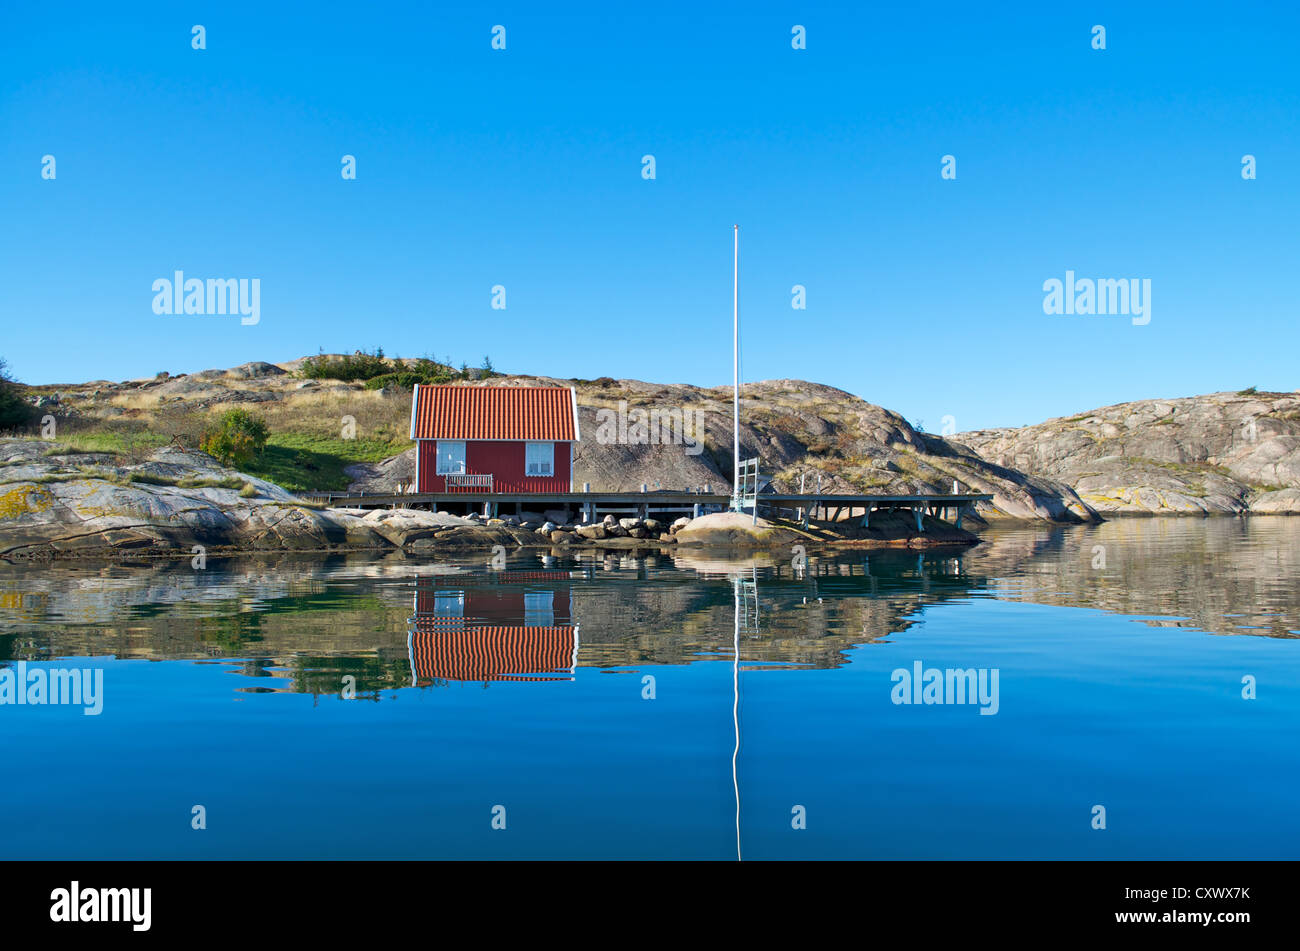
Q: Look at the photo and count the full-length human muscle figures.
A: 0